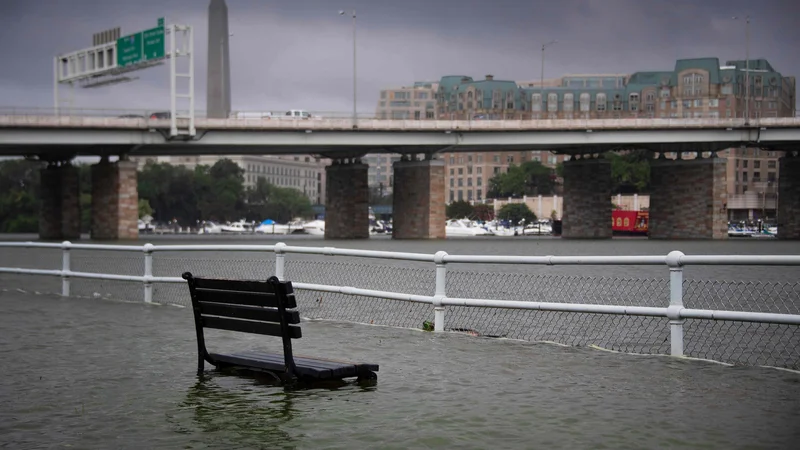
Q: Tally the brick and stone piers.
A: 7